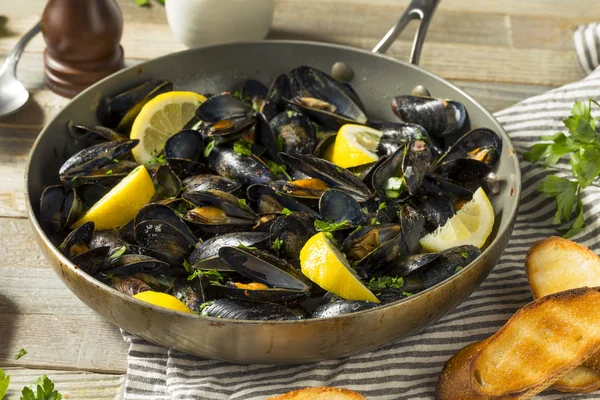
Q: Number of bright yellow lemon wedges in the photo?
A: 6